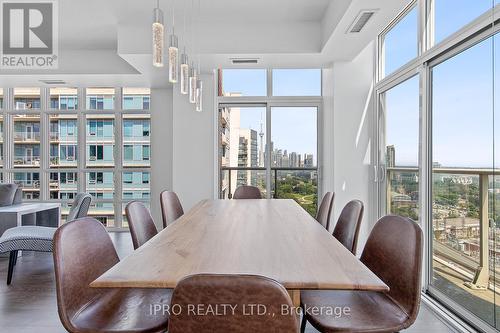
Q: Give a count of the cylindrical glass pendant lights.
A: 5